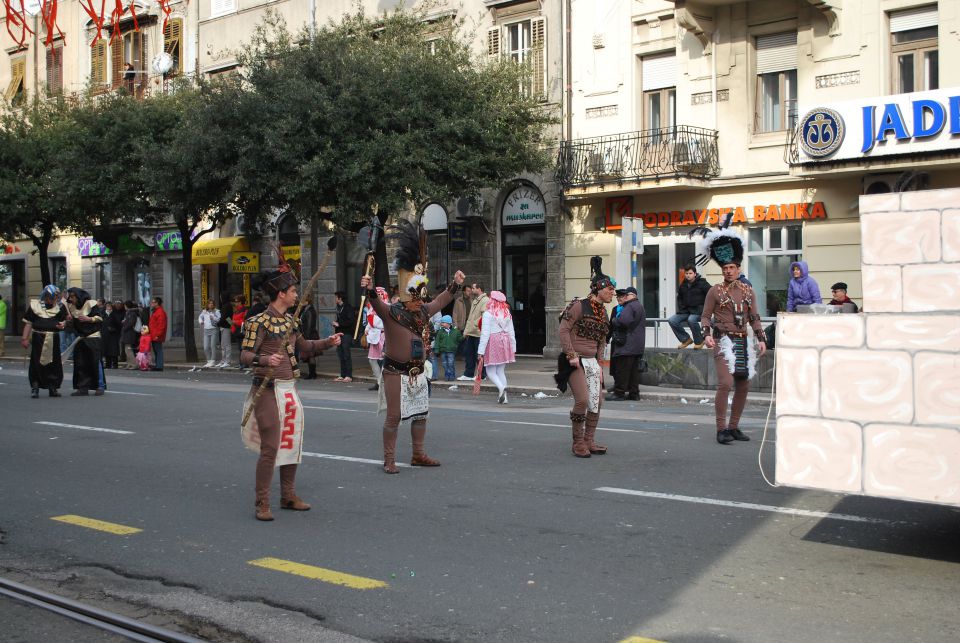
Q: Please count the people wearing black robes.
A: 2